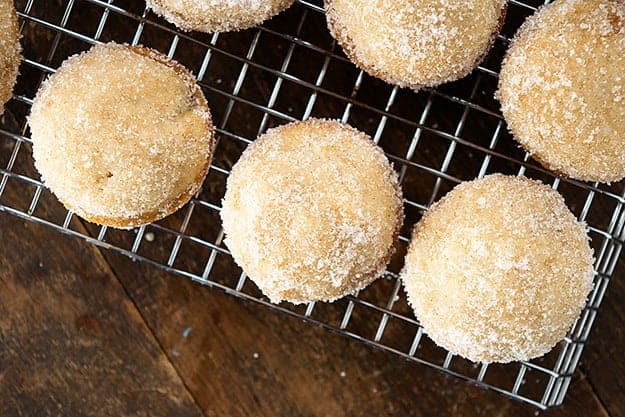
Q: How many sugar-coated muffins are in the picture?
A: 7